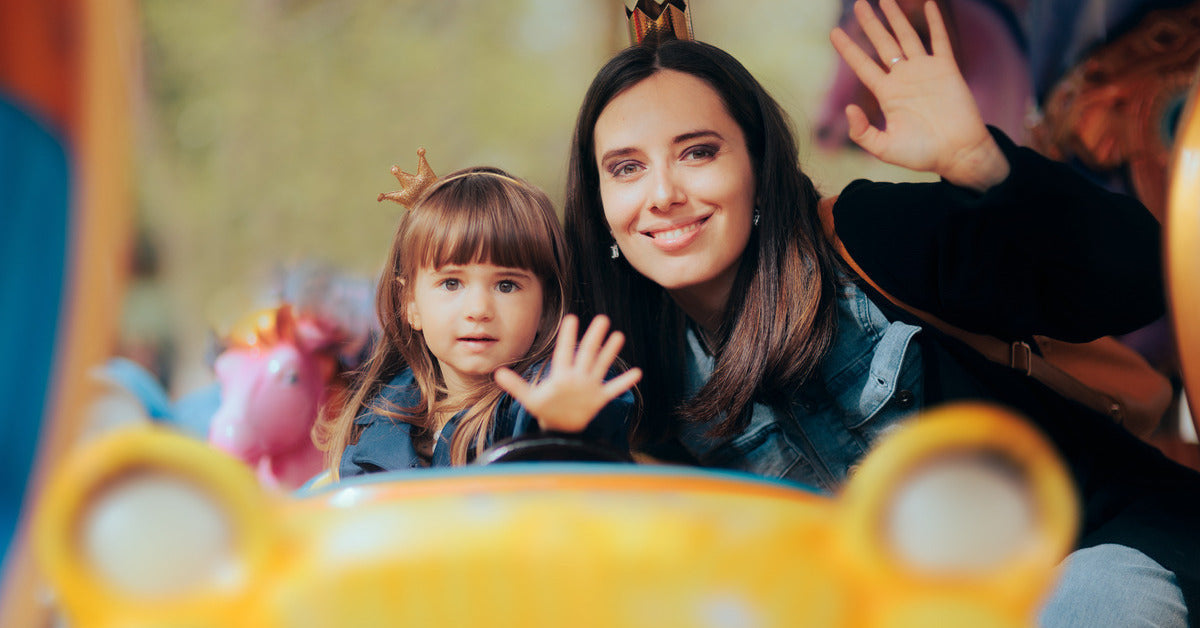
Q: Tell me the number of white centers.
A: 2